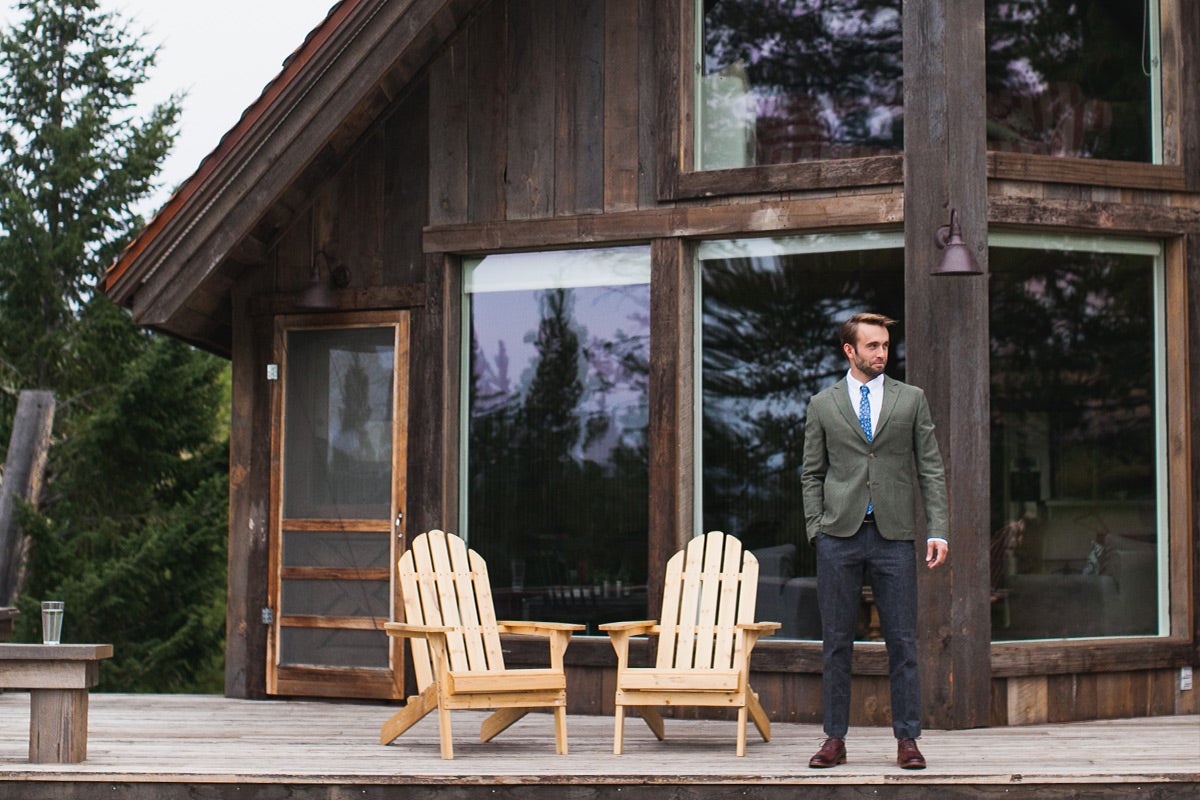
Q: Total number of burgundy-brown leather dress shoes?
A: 2